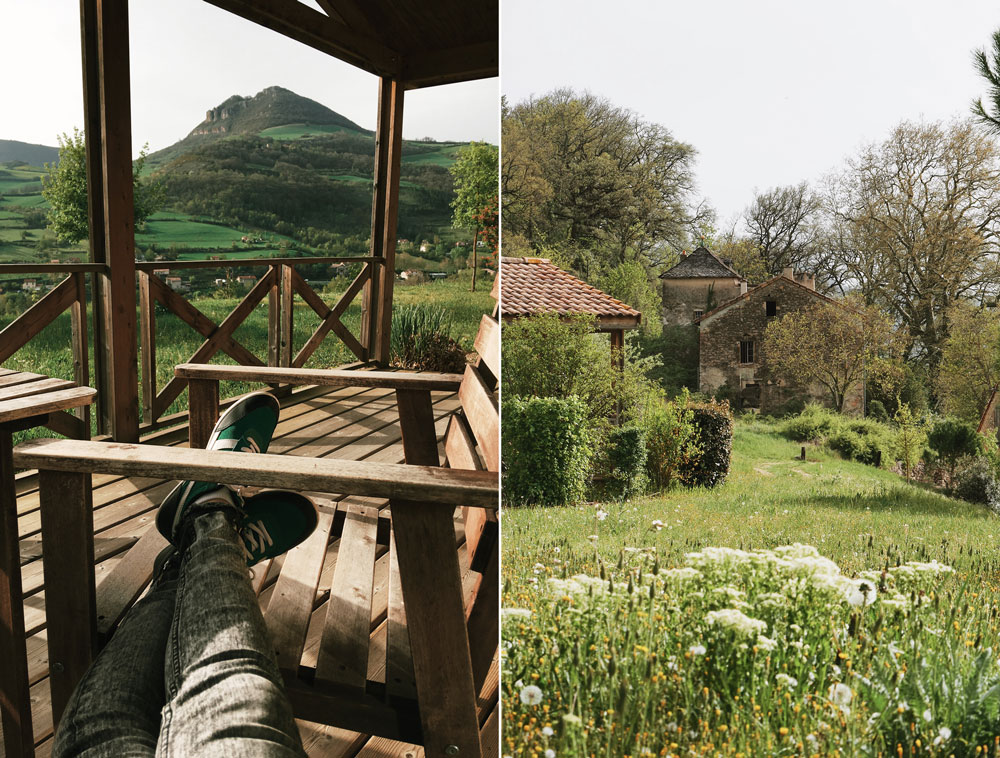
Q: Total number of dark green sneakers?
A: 2